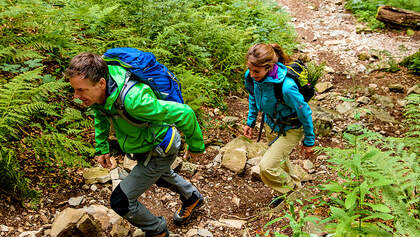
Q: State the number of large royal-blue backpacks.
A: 1